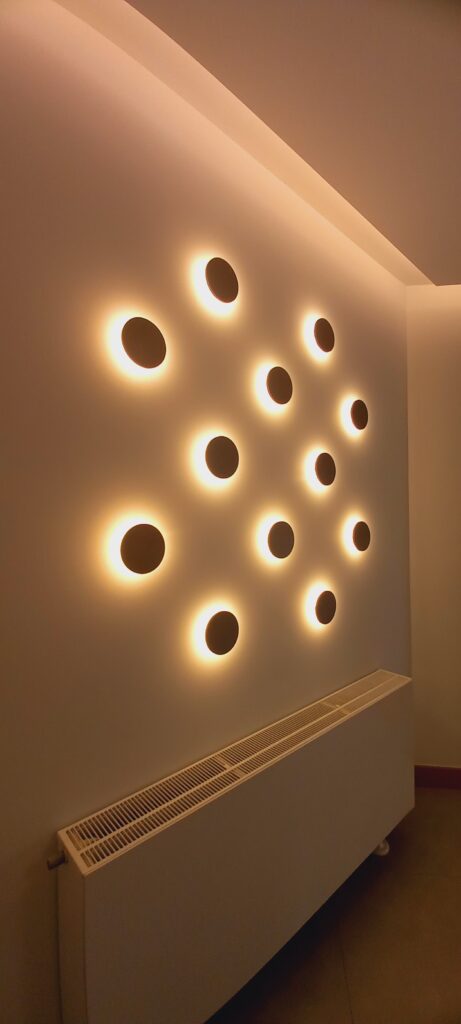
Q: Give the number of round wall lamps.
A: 12